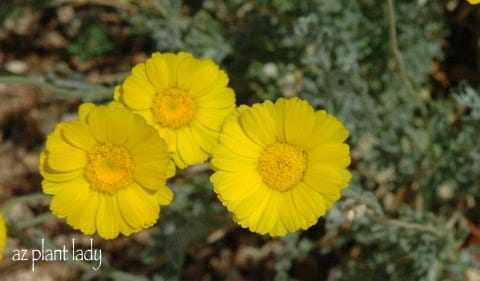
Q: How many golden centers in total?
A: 3